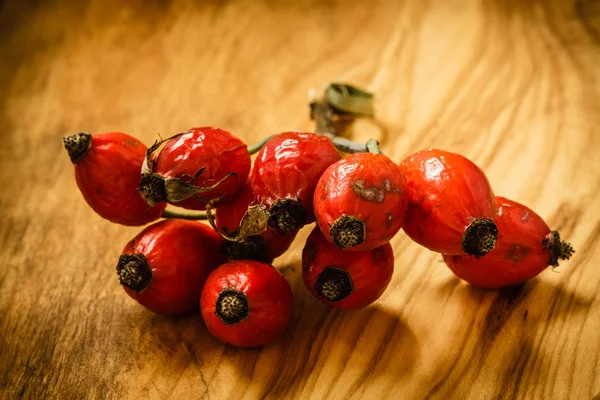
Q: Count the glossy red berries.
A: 10